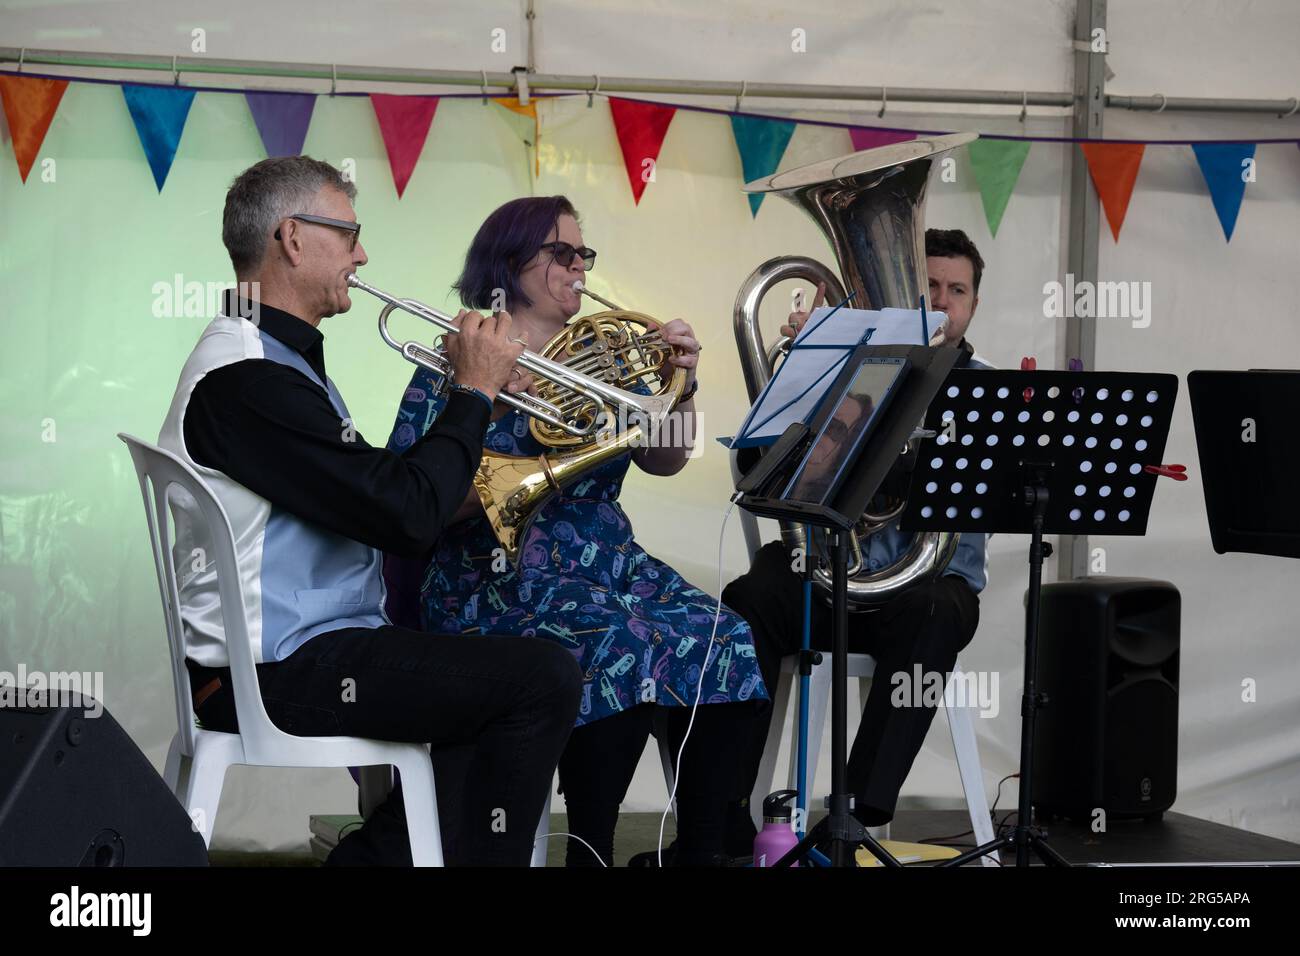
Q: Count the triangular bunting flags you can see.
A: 11